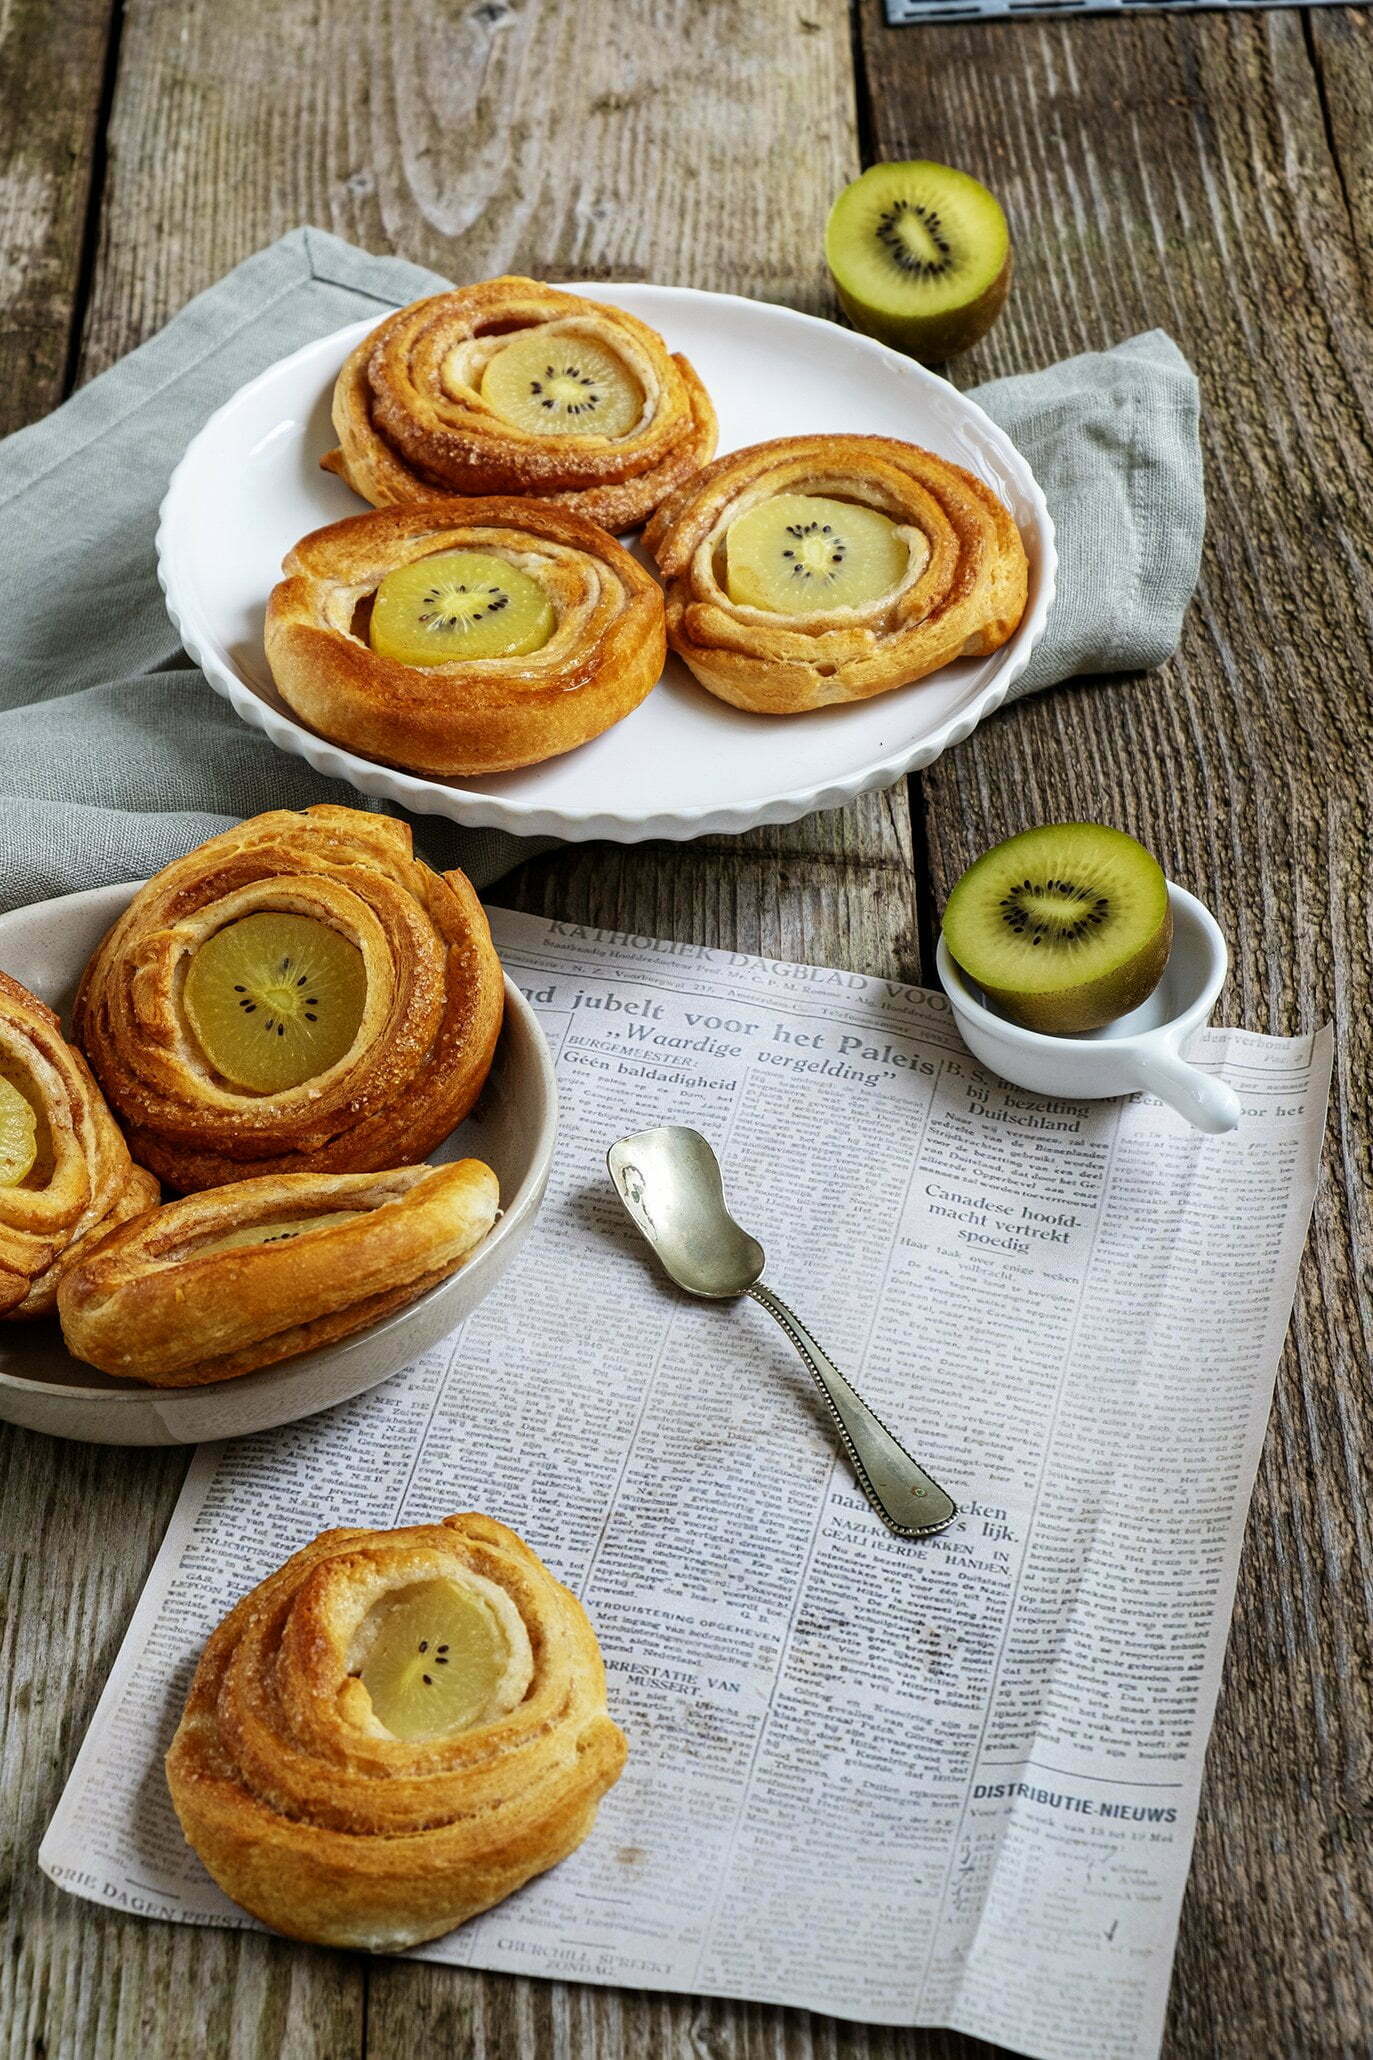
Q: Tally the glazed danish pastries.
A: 7